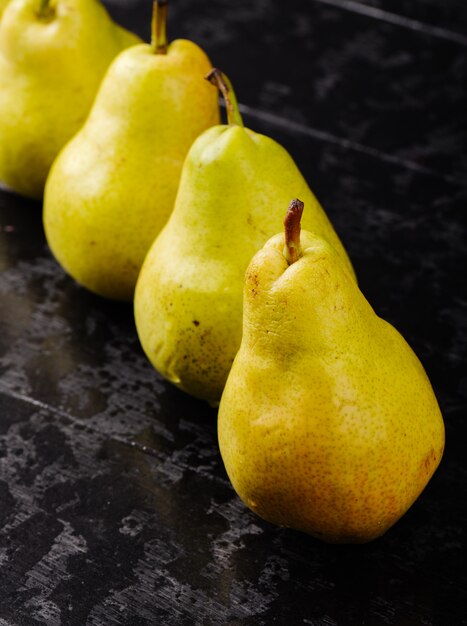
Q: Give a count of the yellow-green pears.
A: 4